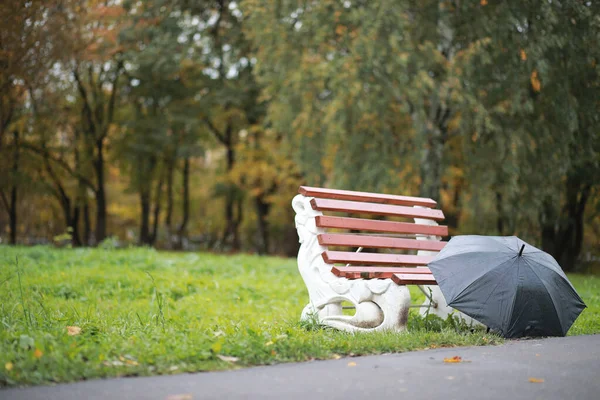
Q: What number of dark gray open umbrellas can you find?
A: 1